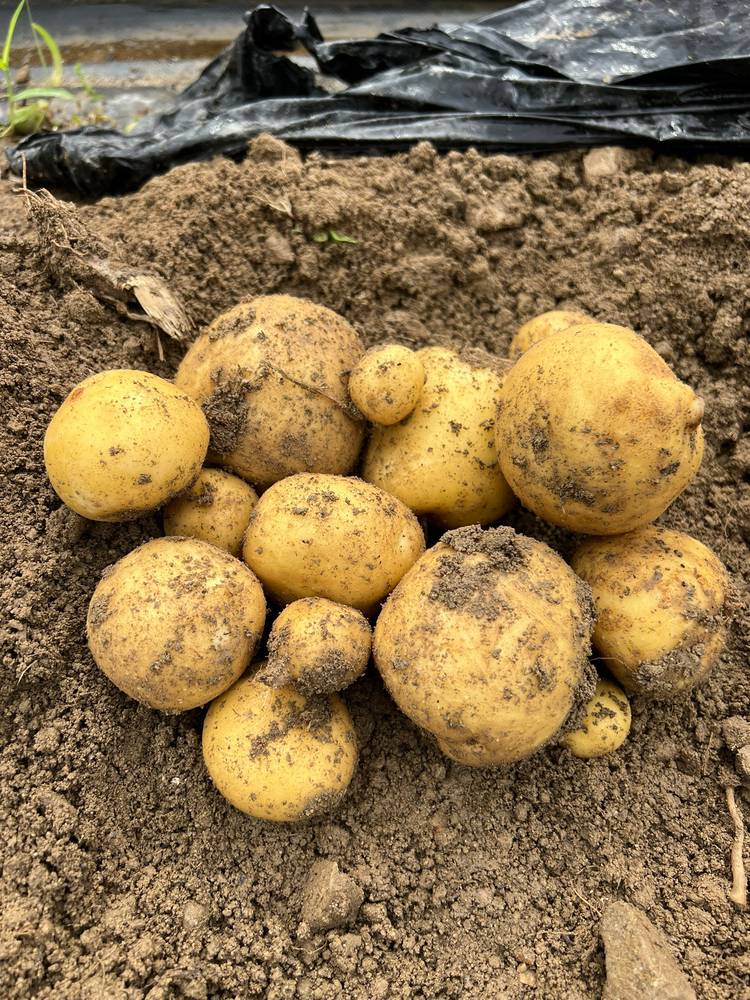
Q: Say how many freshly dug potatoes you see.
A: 14